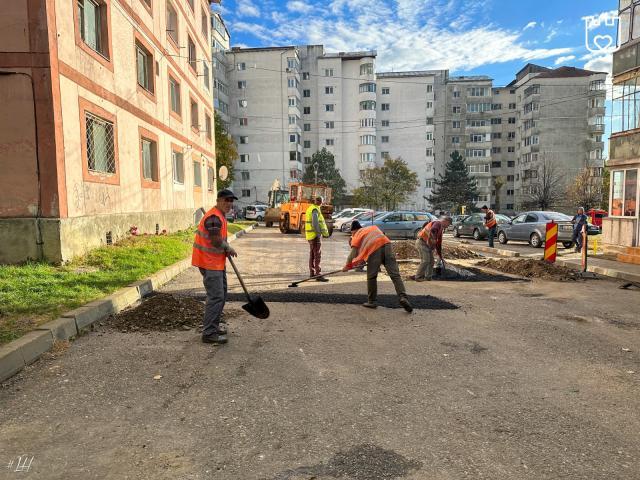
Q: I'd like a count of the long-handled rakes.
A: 1